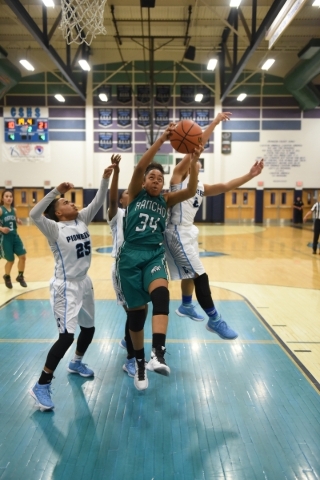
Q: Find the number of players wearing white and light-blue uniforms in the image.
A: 3